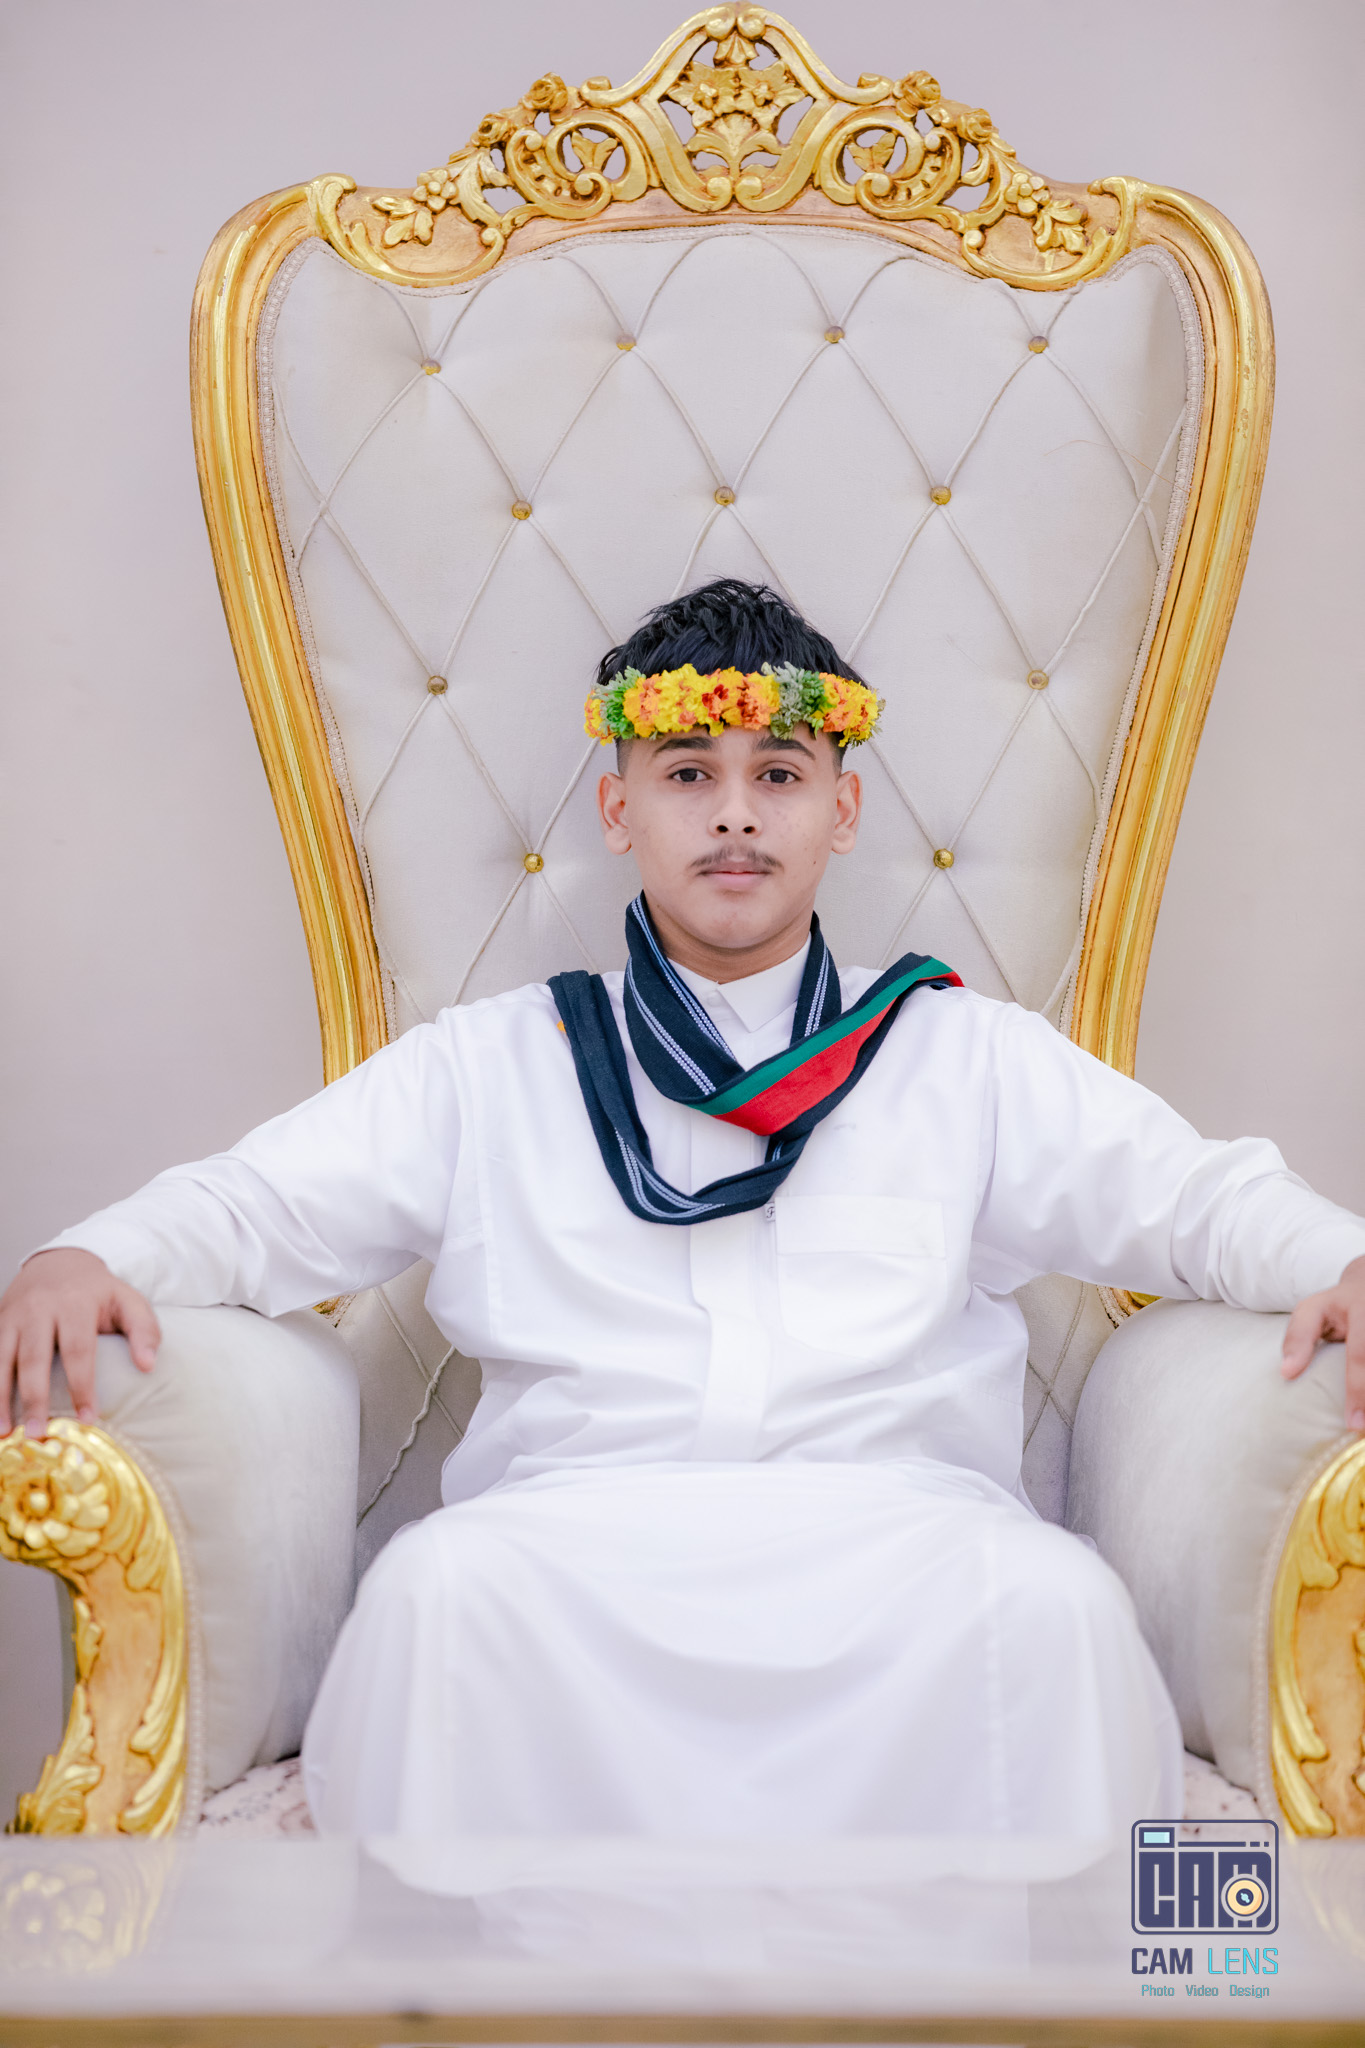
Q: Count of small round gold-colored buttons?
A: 11